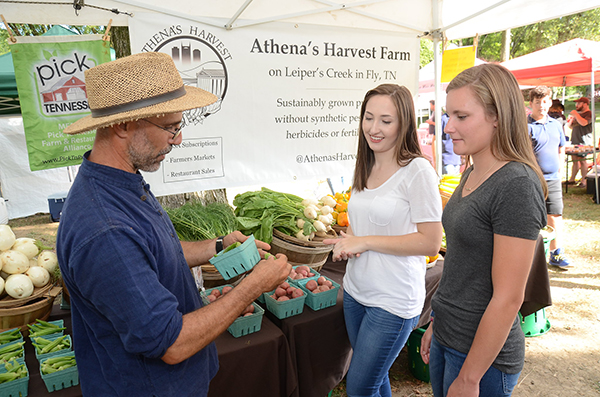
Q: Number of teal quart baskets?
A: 13